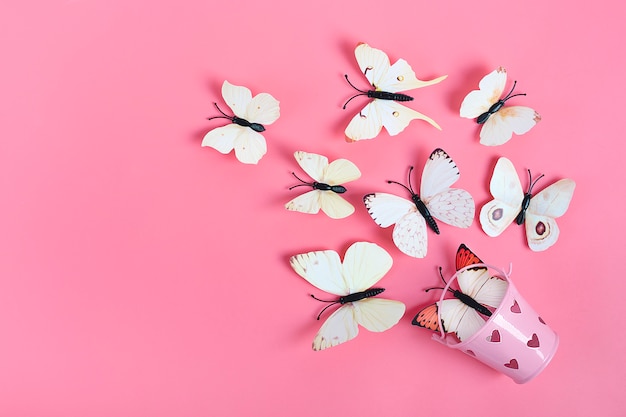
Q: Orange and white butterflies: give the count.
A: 1